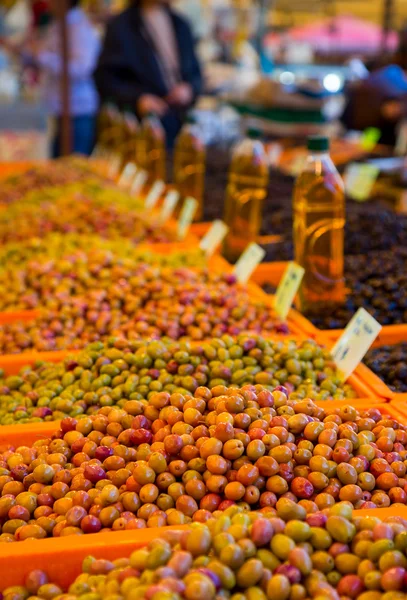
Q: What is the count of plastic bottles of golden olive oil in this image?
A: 6